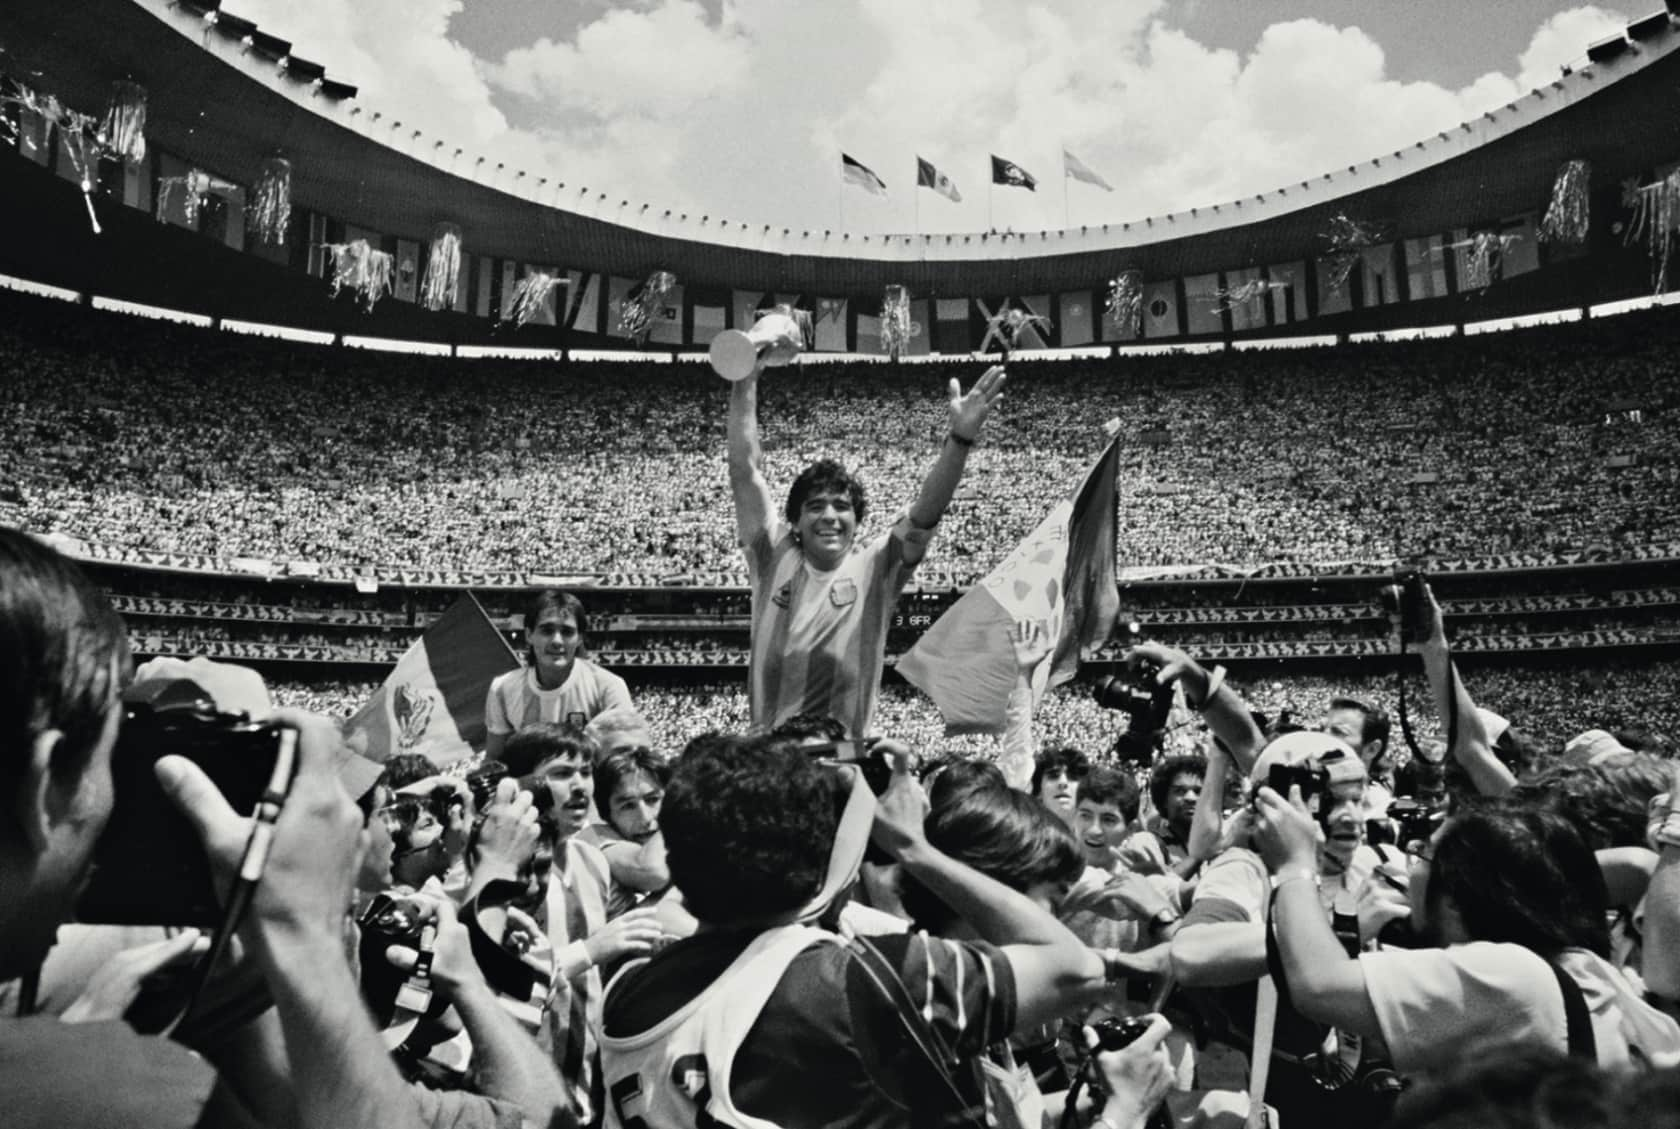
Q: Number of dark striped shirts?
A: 1